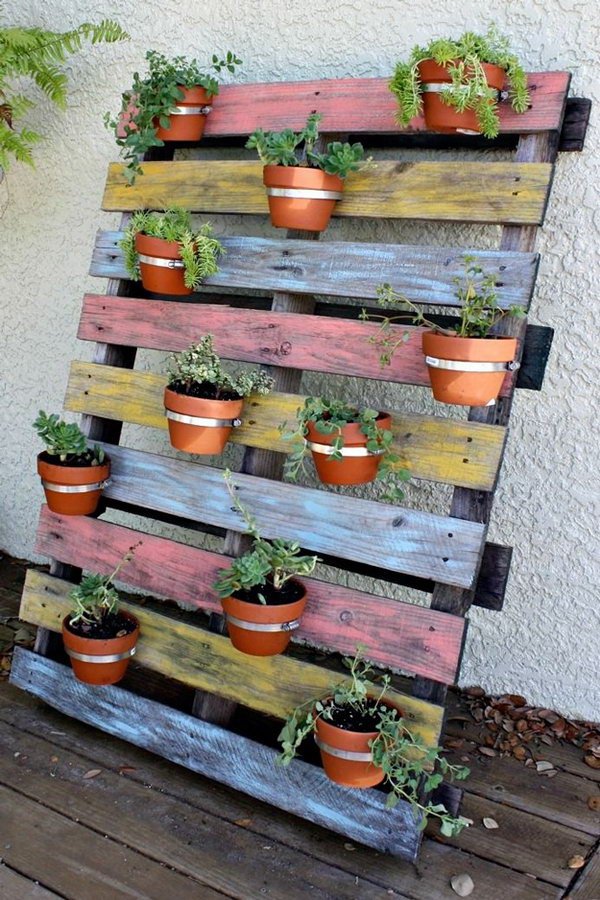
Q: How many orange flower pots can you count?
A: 11